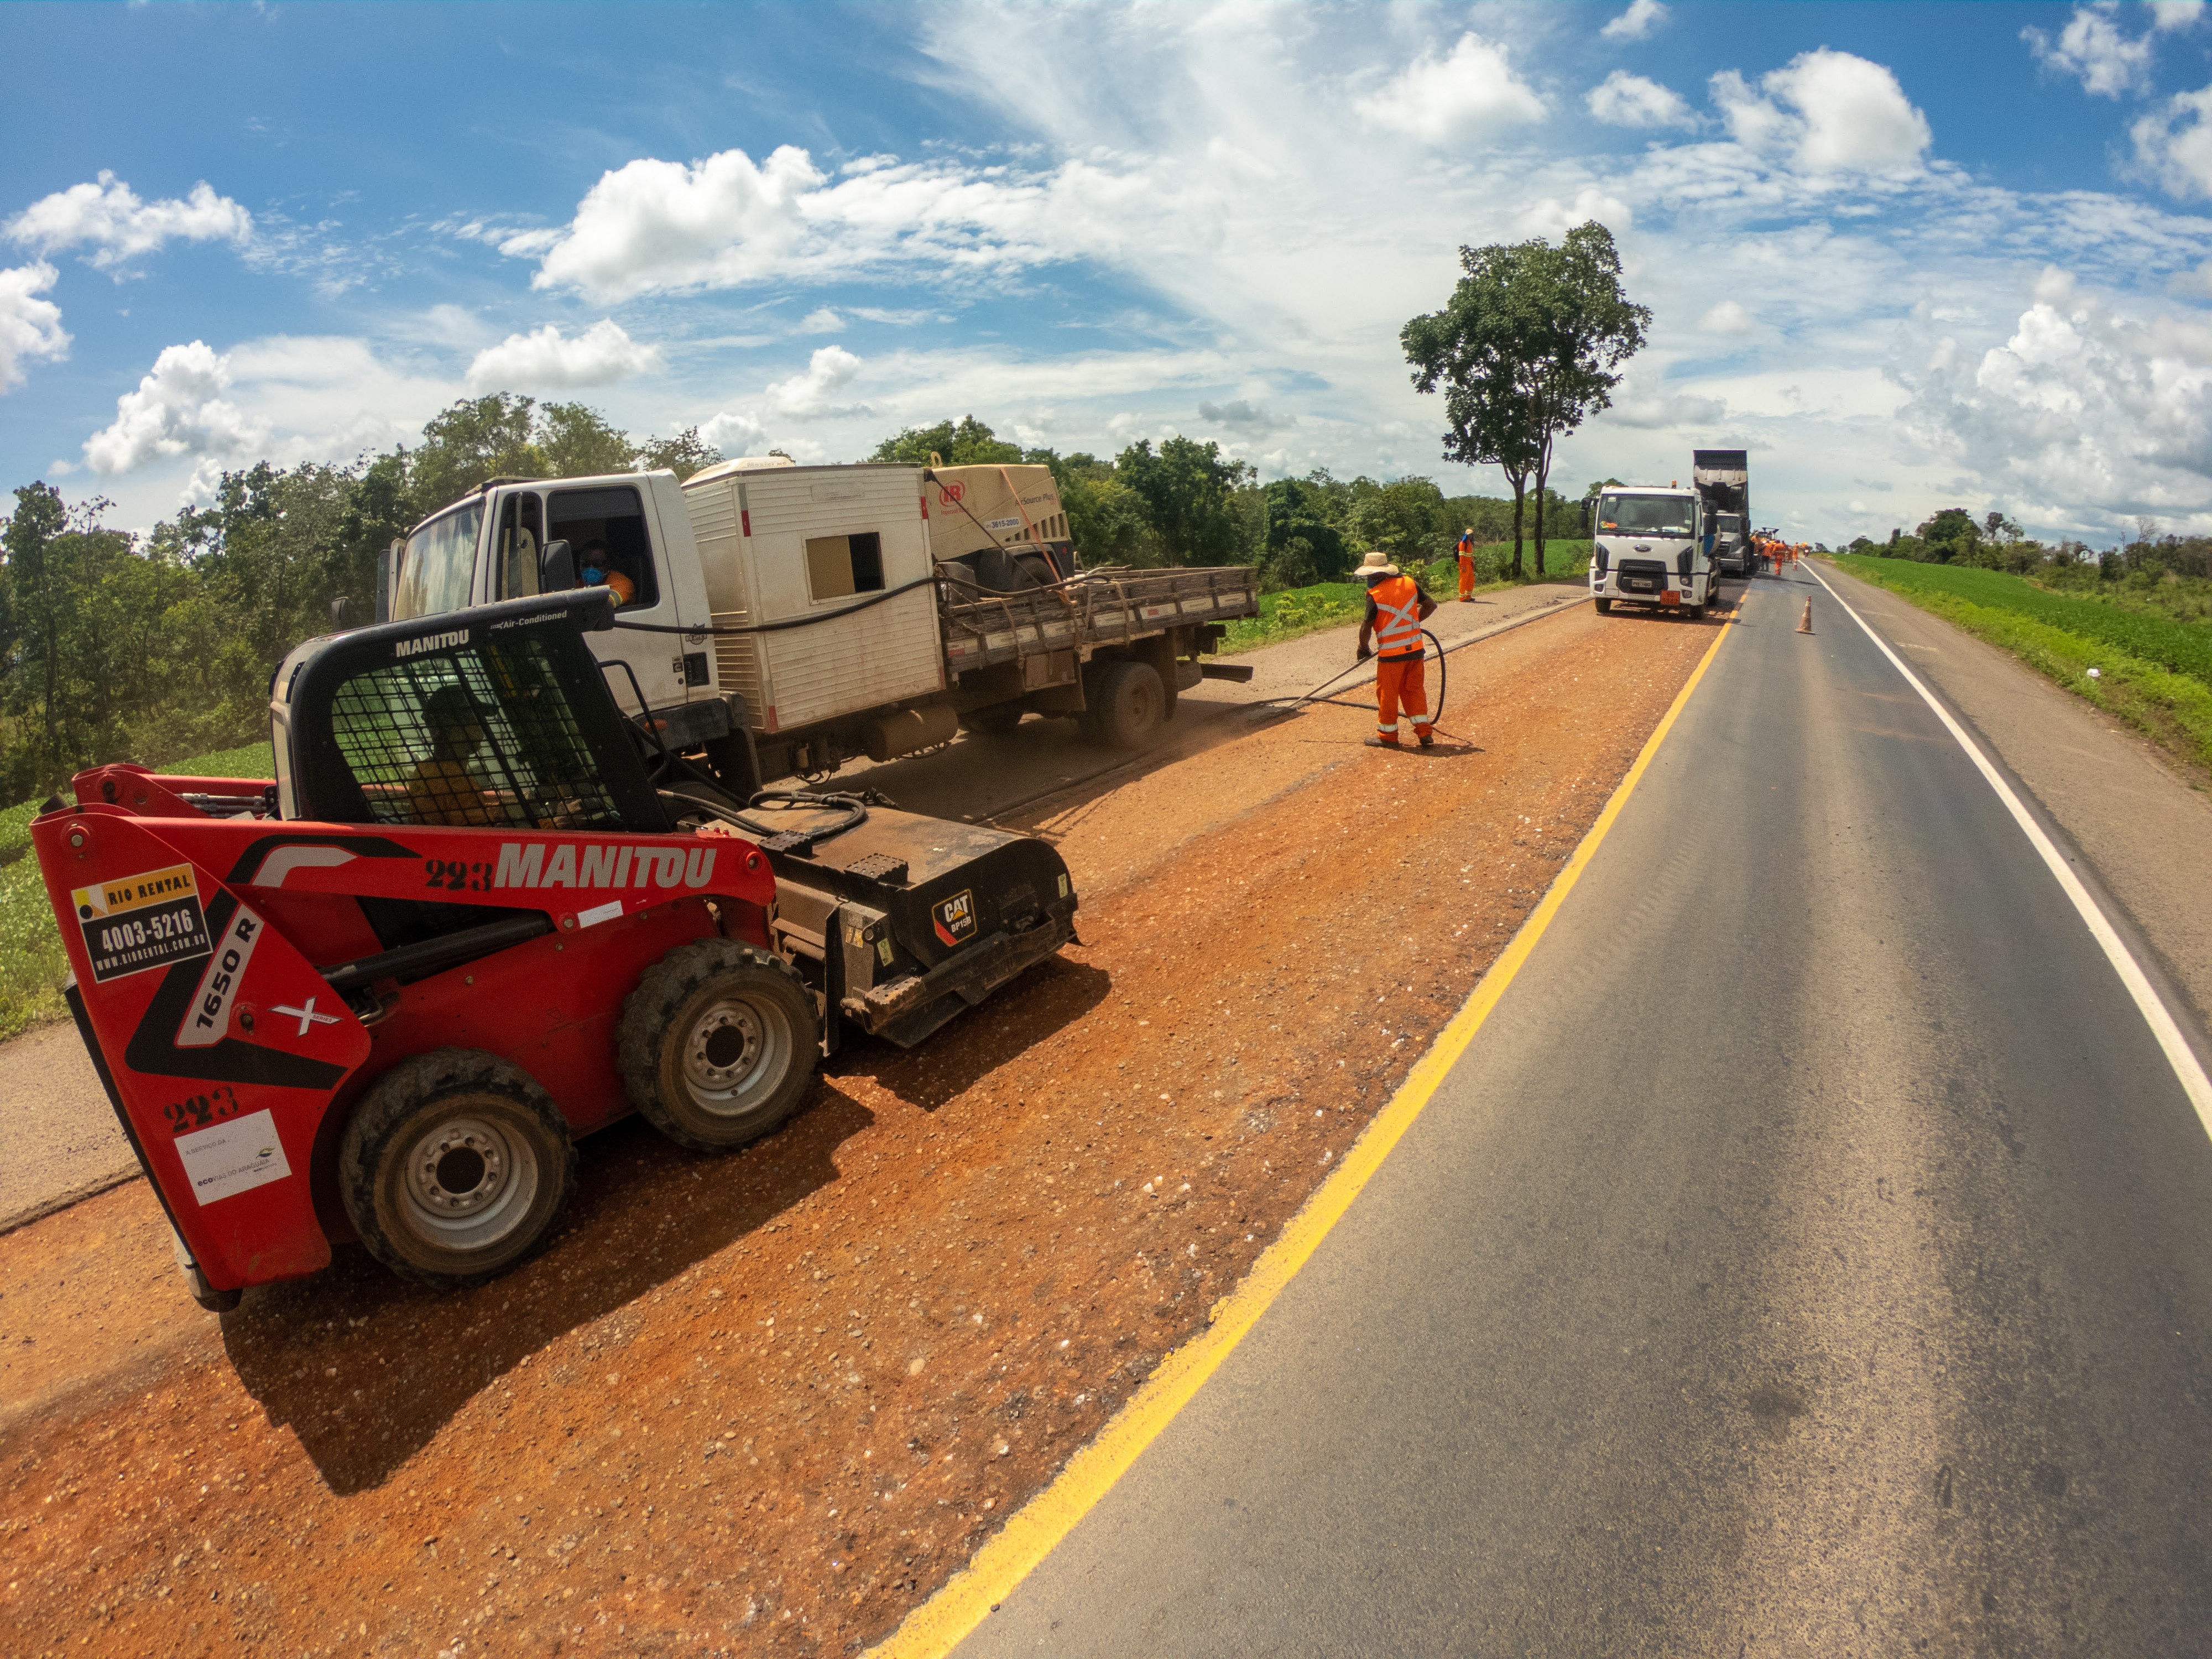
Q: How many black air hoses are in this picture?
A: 2